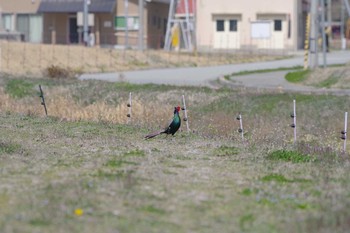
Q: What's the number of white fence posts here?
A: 5